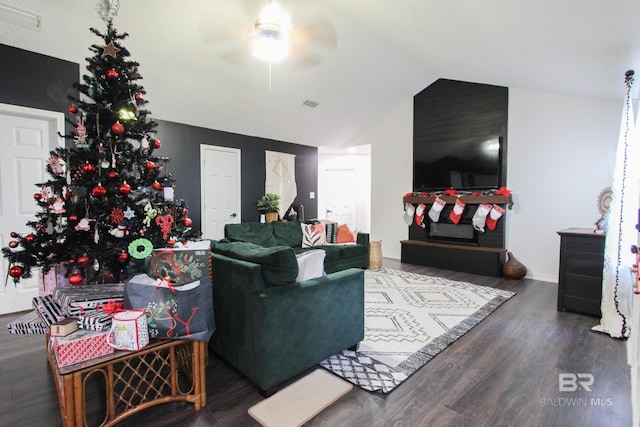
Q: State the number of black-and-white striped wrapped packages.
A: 4